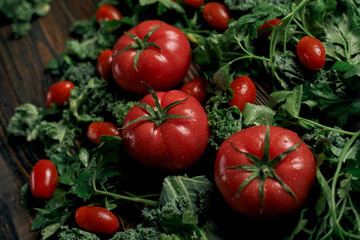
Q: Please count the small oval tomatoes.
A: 12